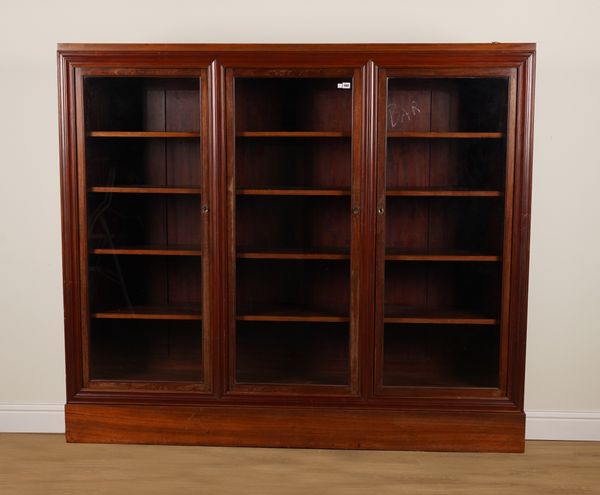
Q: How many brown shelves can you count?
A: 12